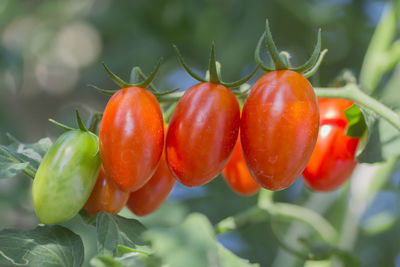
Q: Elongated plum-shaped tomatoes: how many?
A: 8